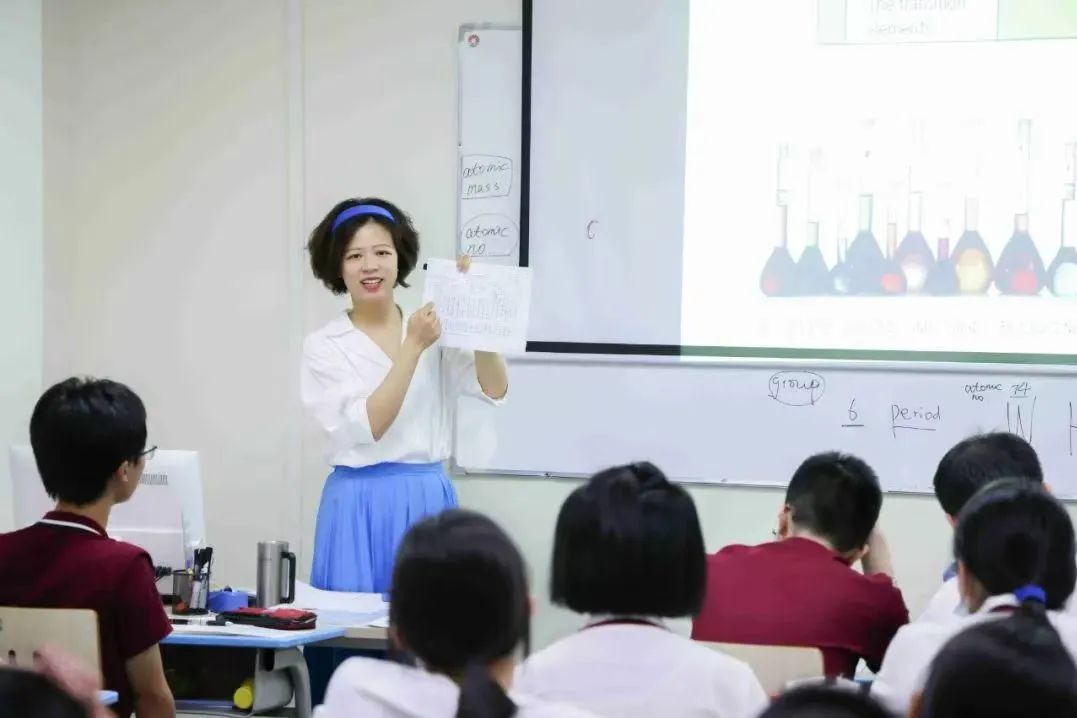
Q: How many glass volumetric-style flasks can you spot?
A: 10